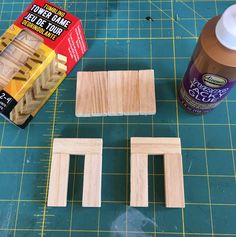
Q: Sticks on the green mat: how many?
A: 11